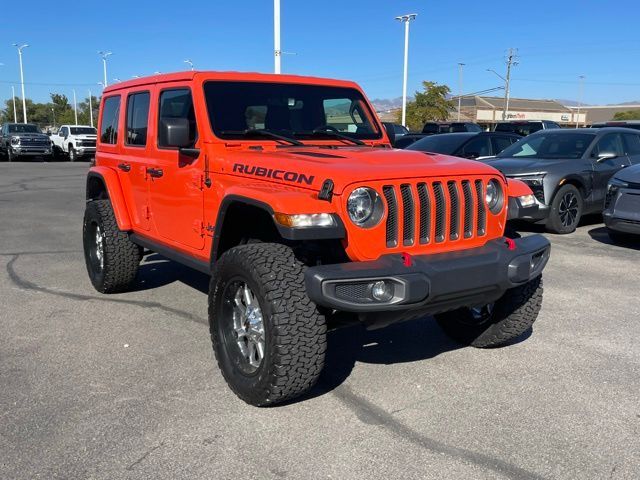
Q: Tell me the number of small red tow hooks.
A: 2